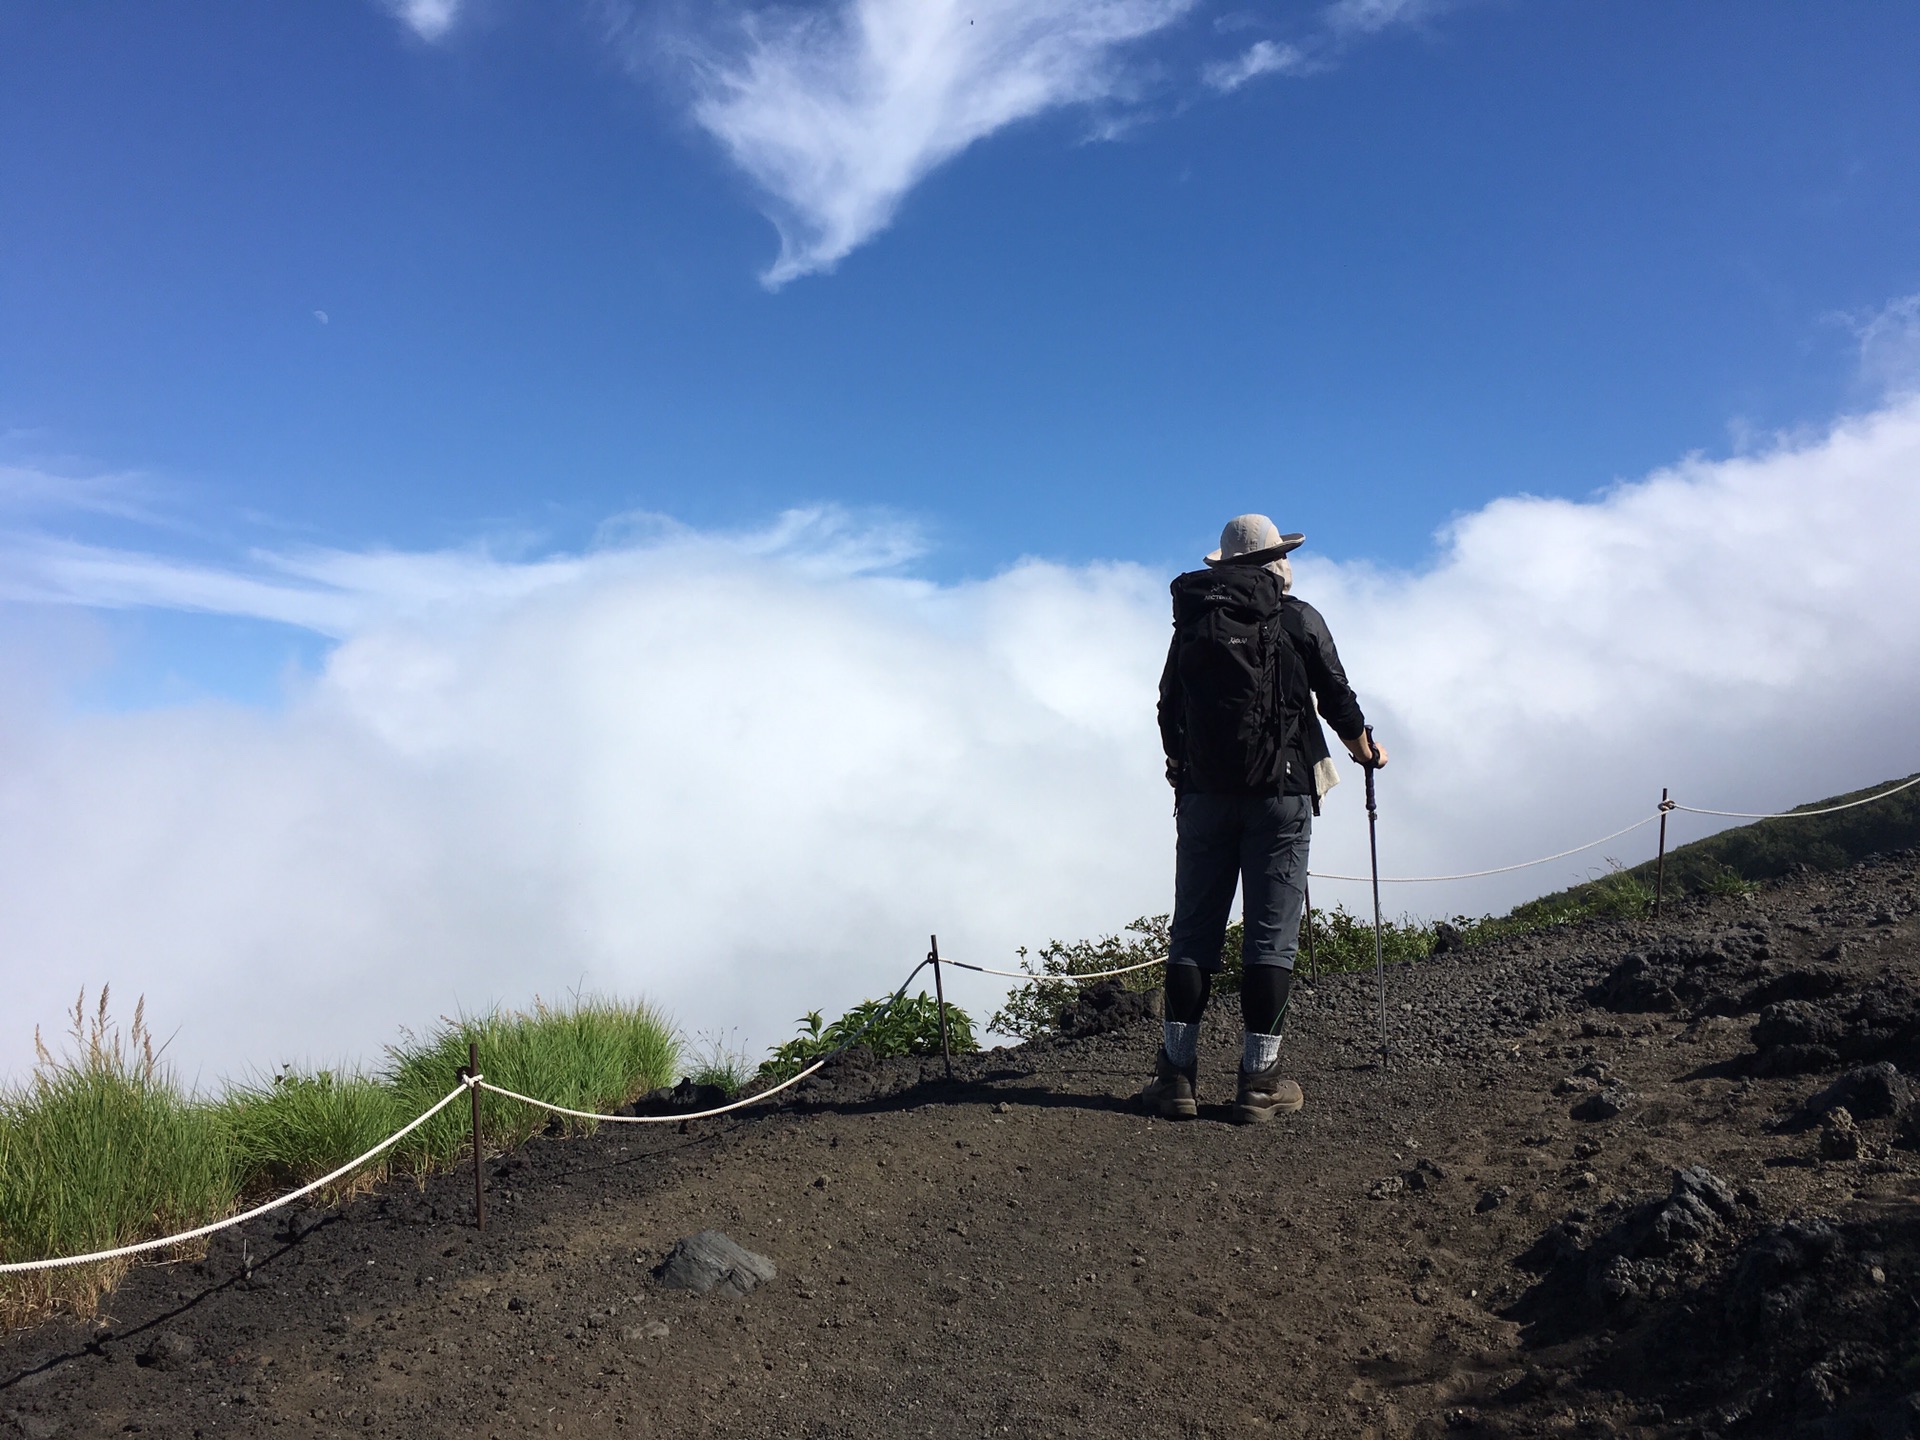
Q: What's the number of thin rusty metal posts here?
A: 4